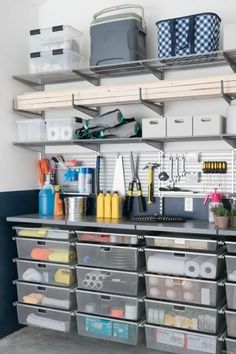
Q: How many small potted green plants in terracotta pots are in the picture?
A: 2